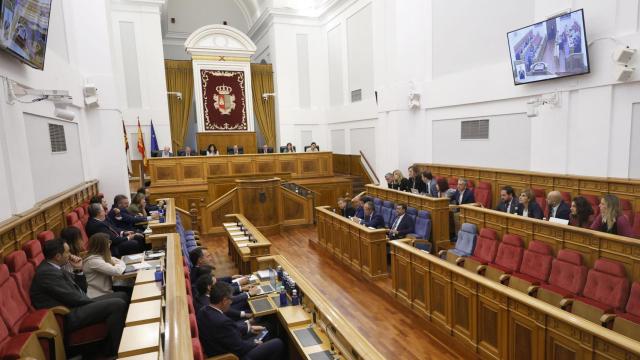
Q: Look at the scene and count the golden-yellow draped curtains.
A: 2